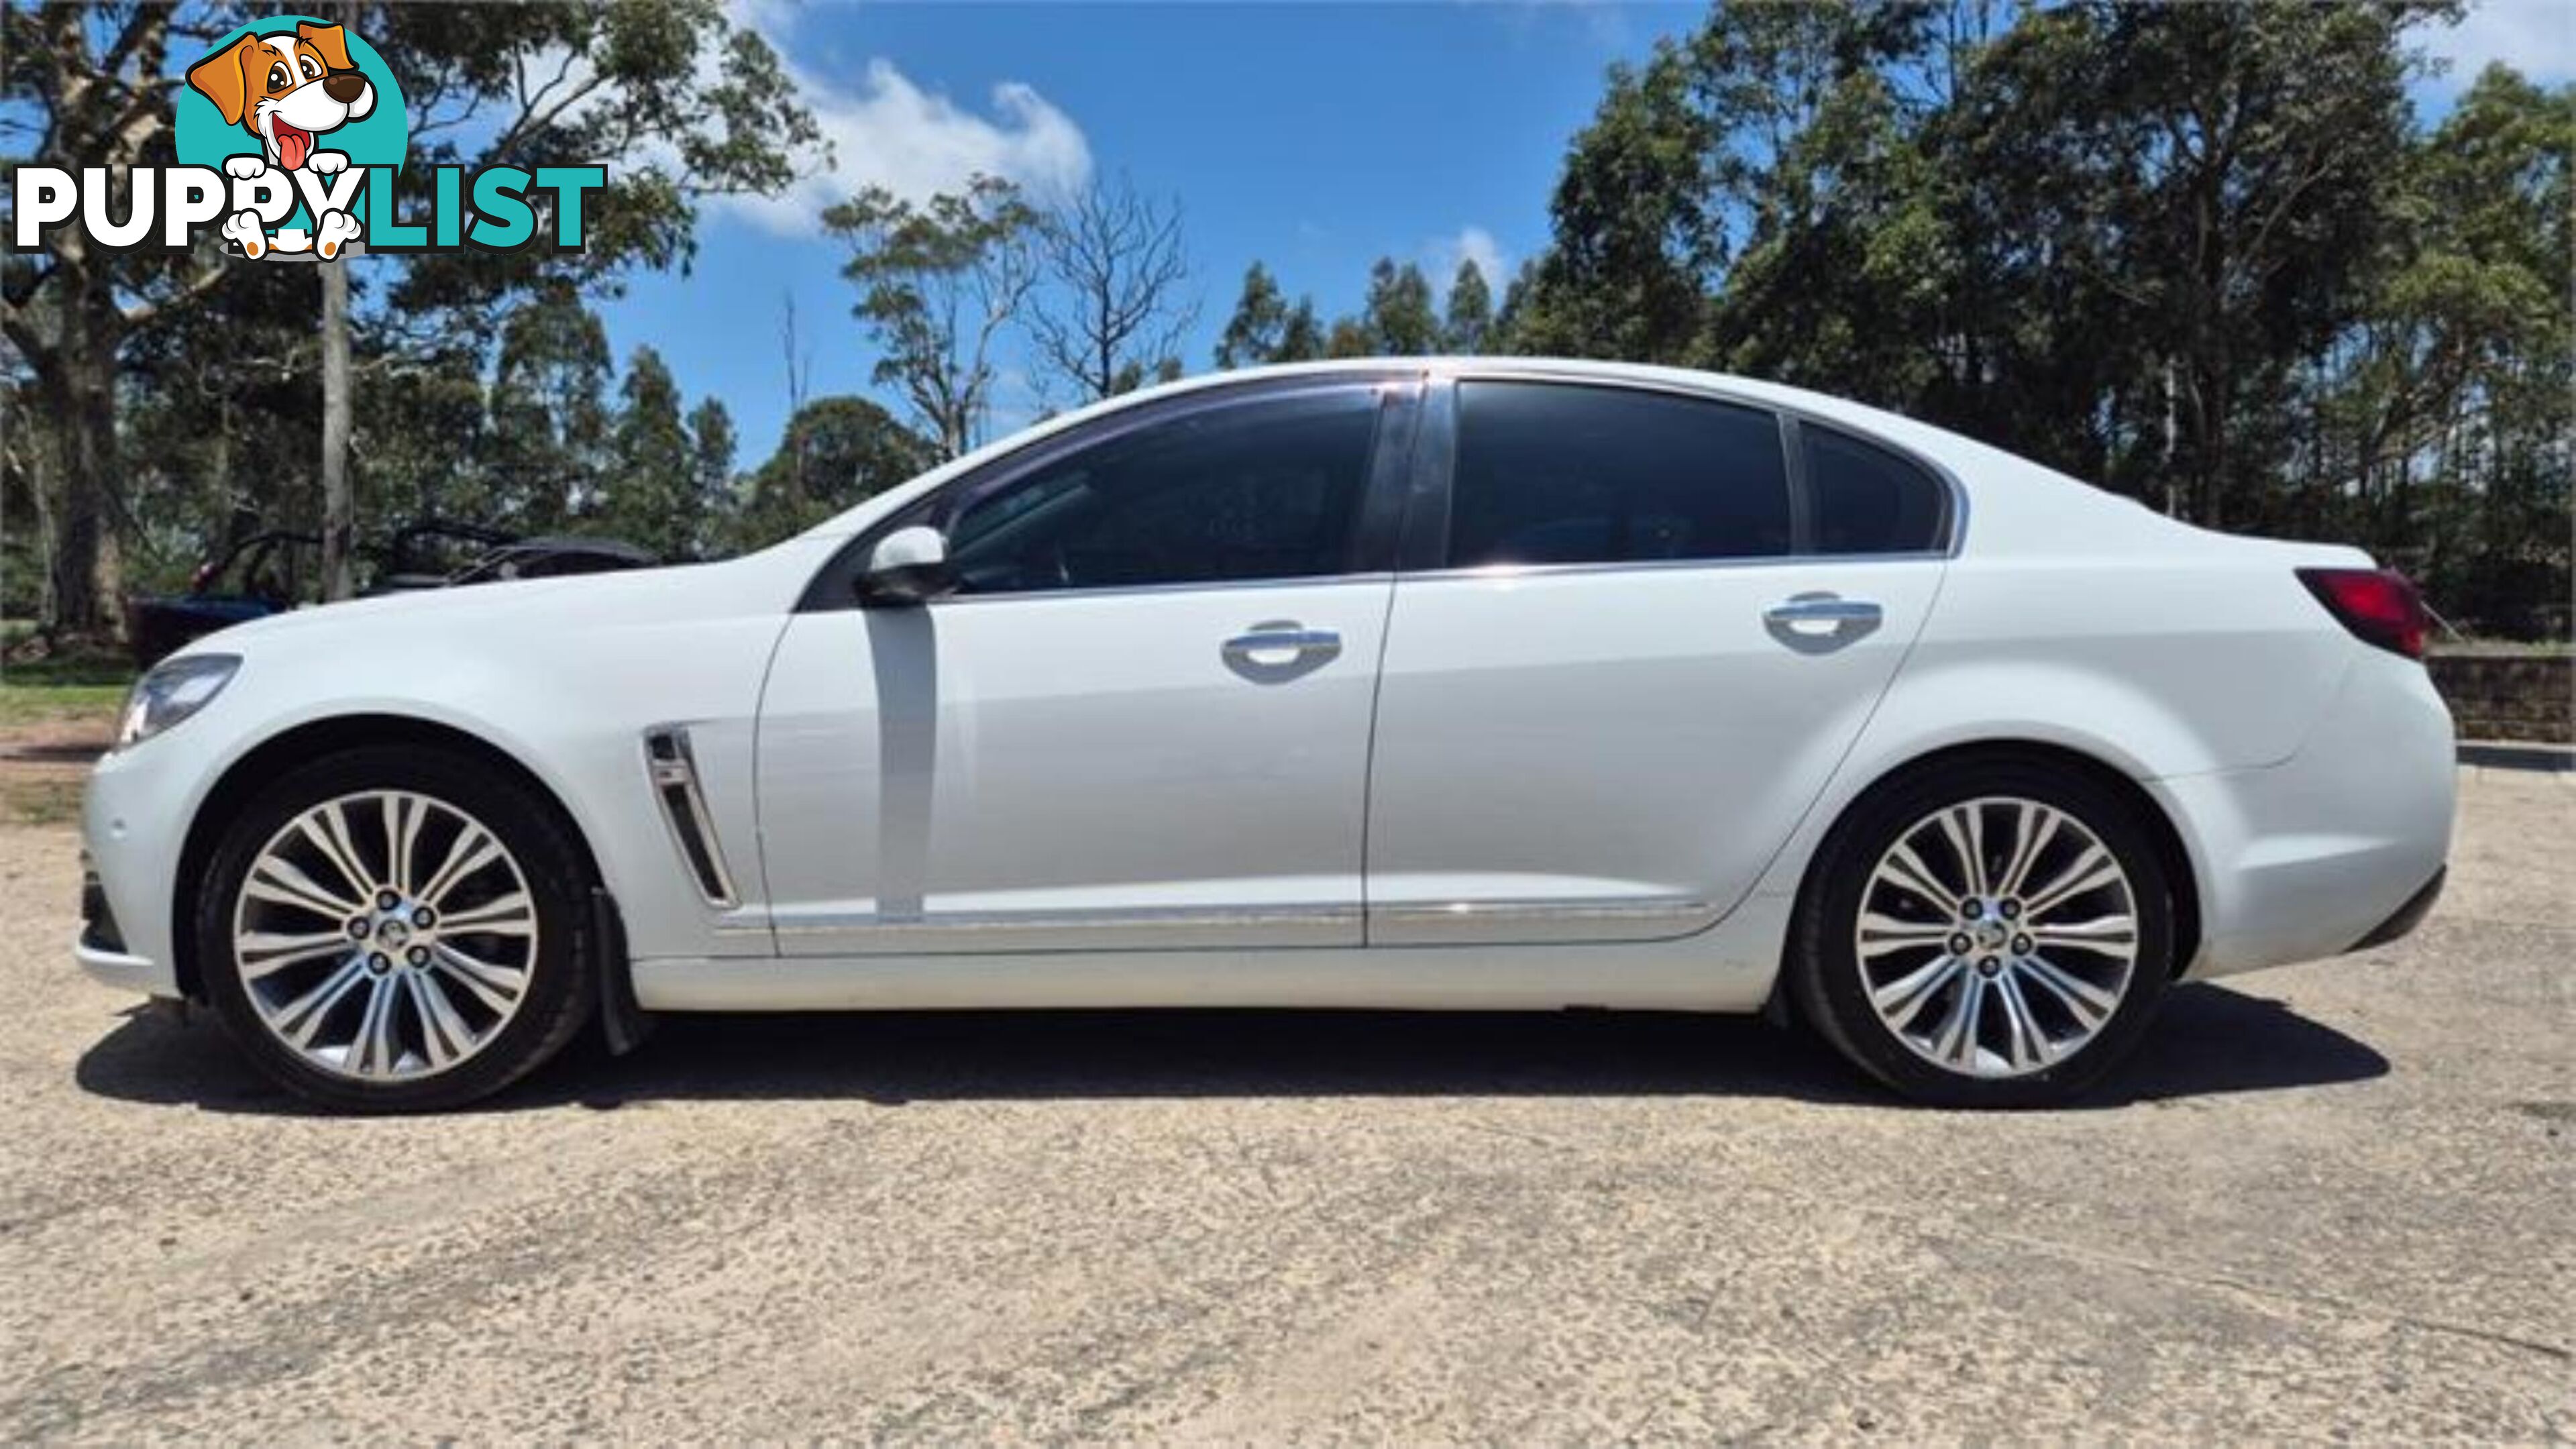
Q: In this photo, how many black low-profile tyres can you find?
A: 2